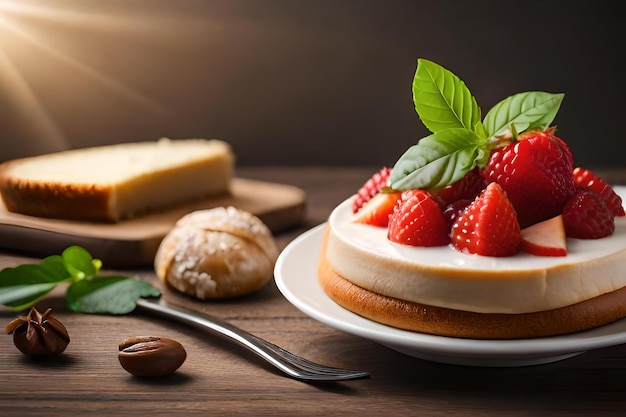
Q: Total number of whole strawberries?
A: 1